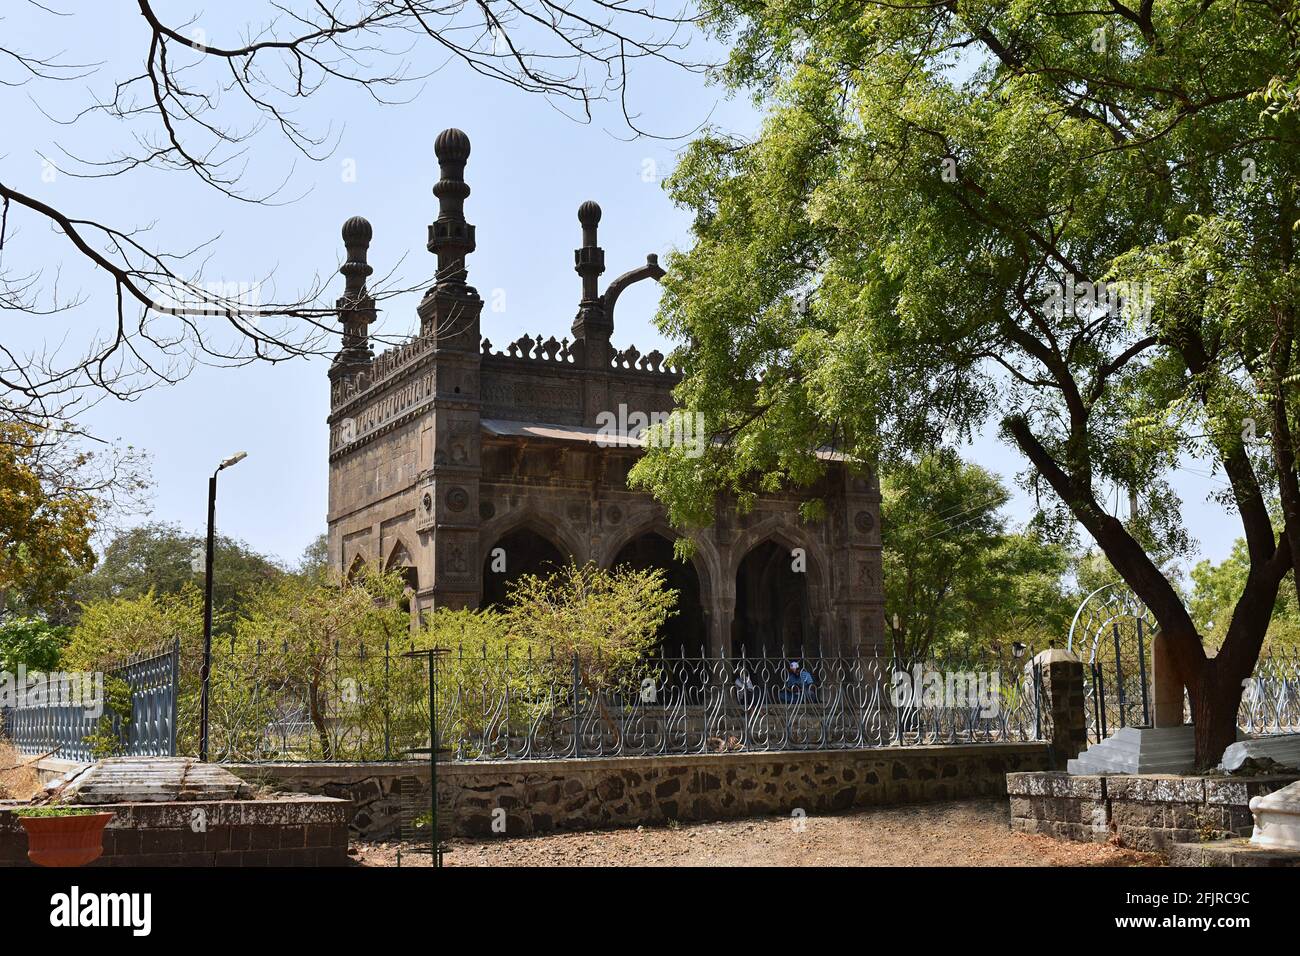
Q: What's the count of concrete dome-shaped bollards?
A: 0